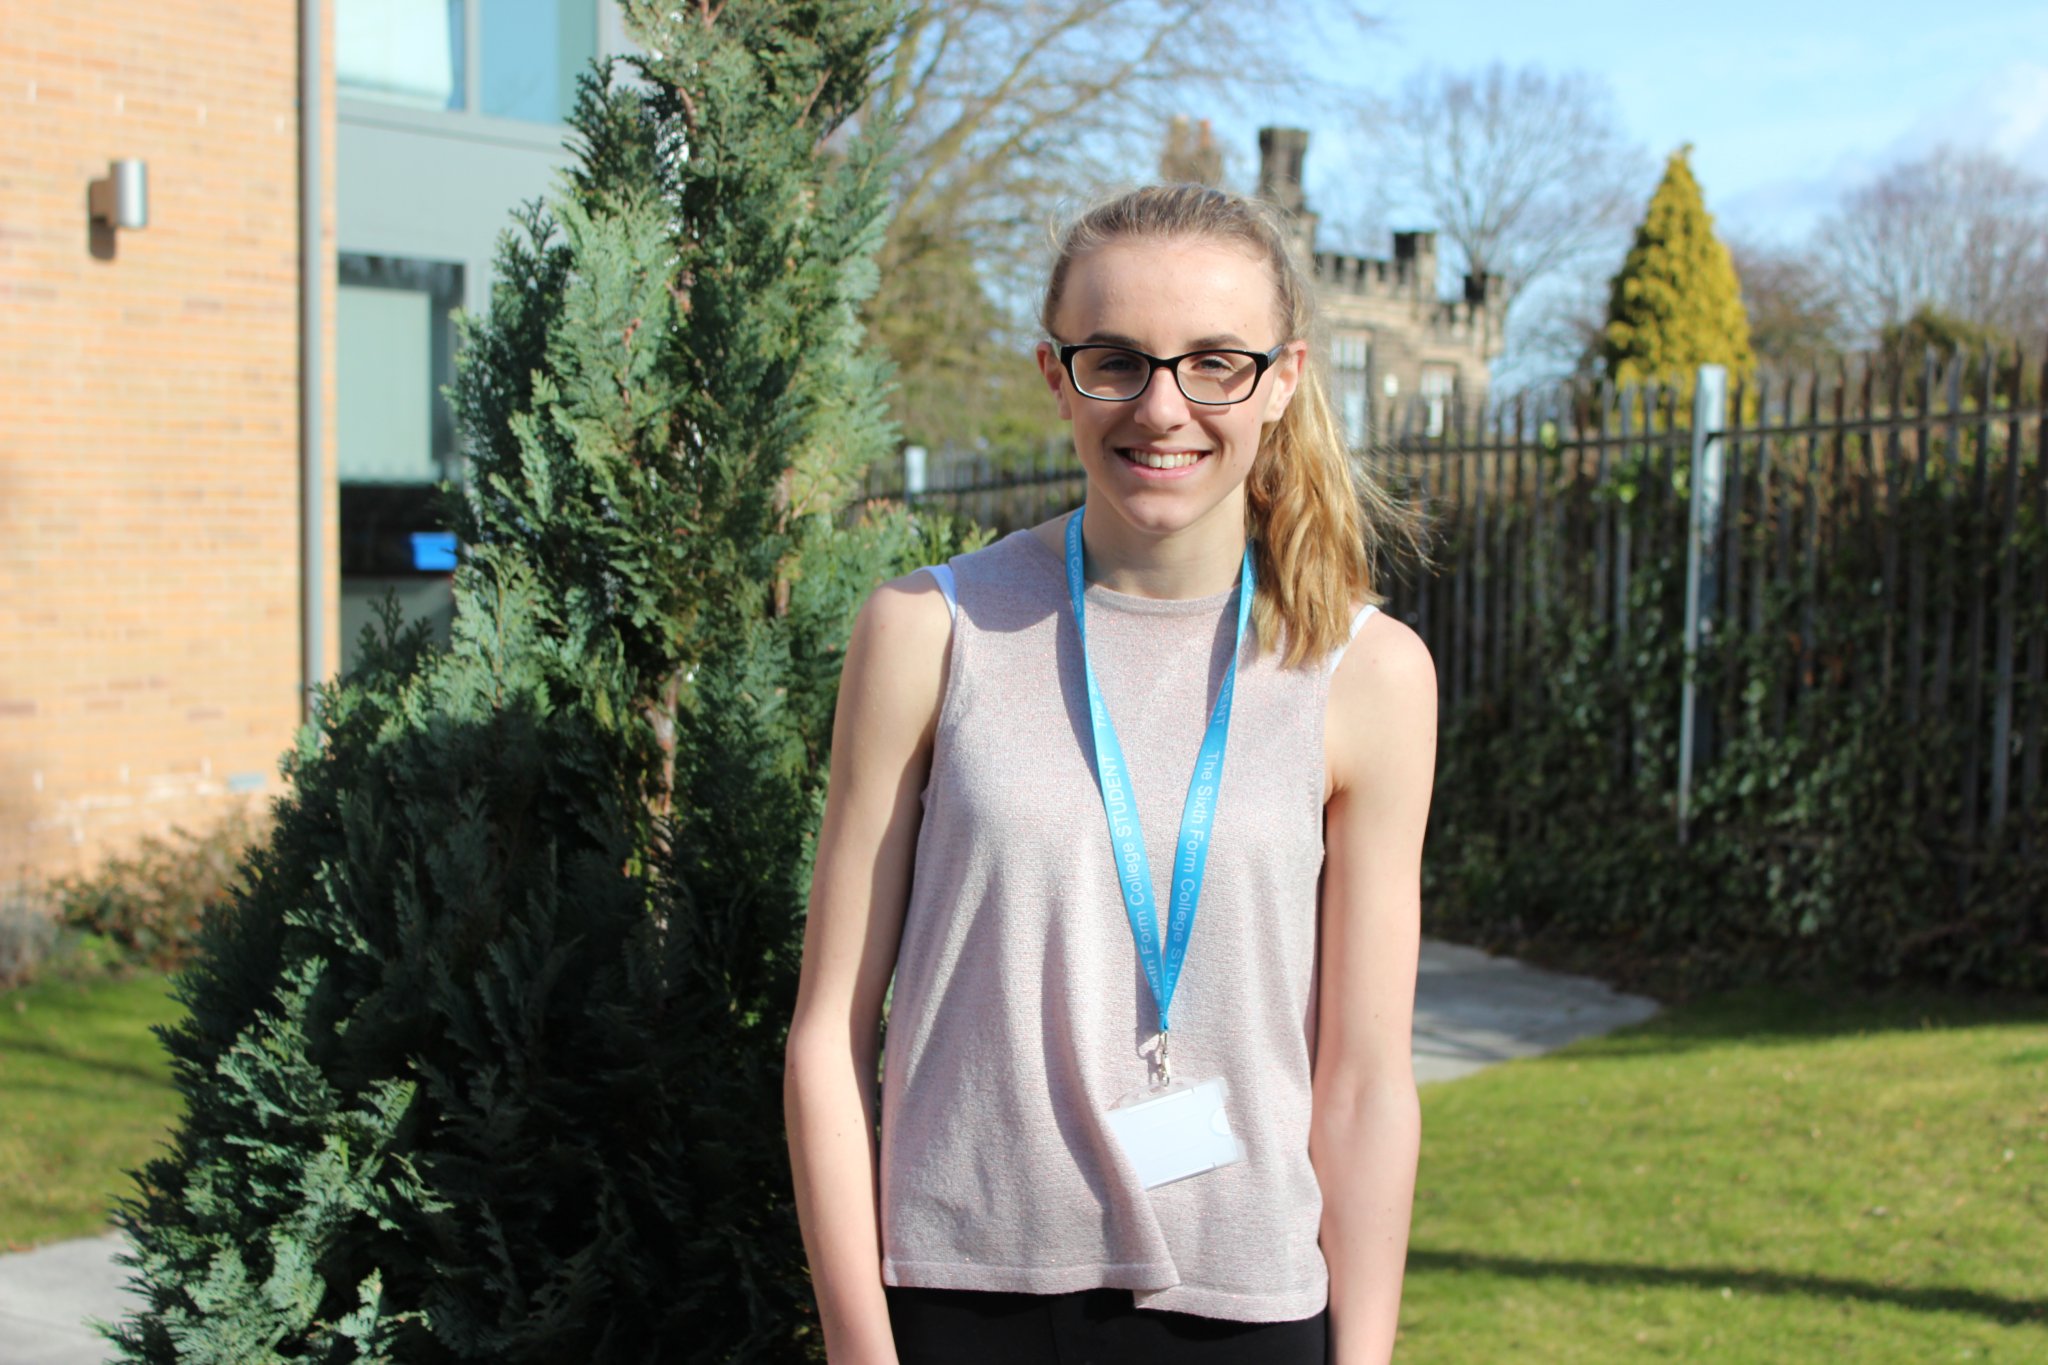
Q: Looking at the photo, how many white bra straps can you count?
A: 2